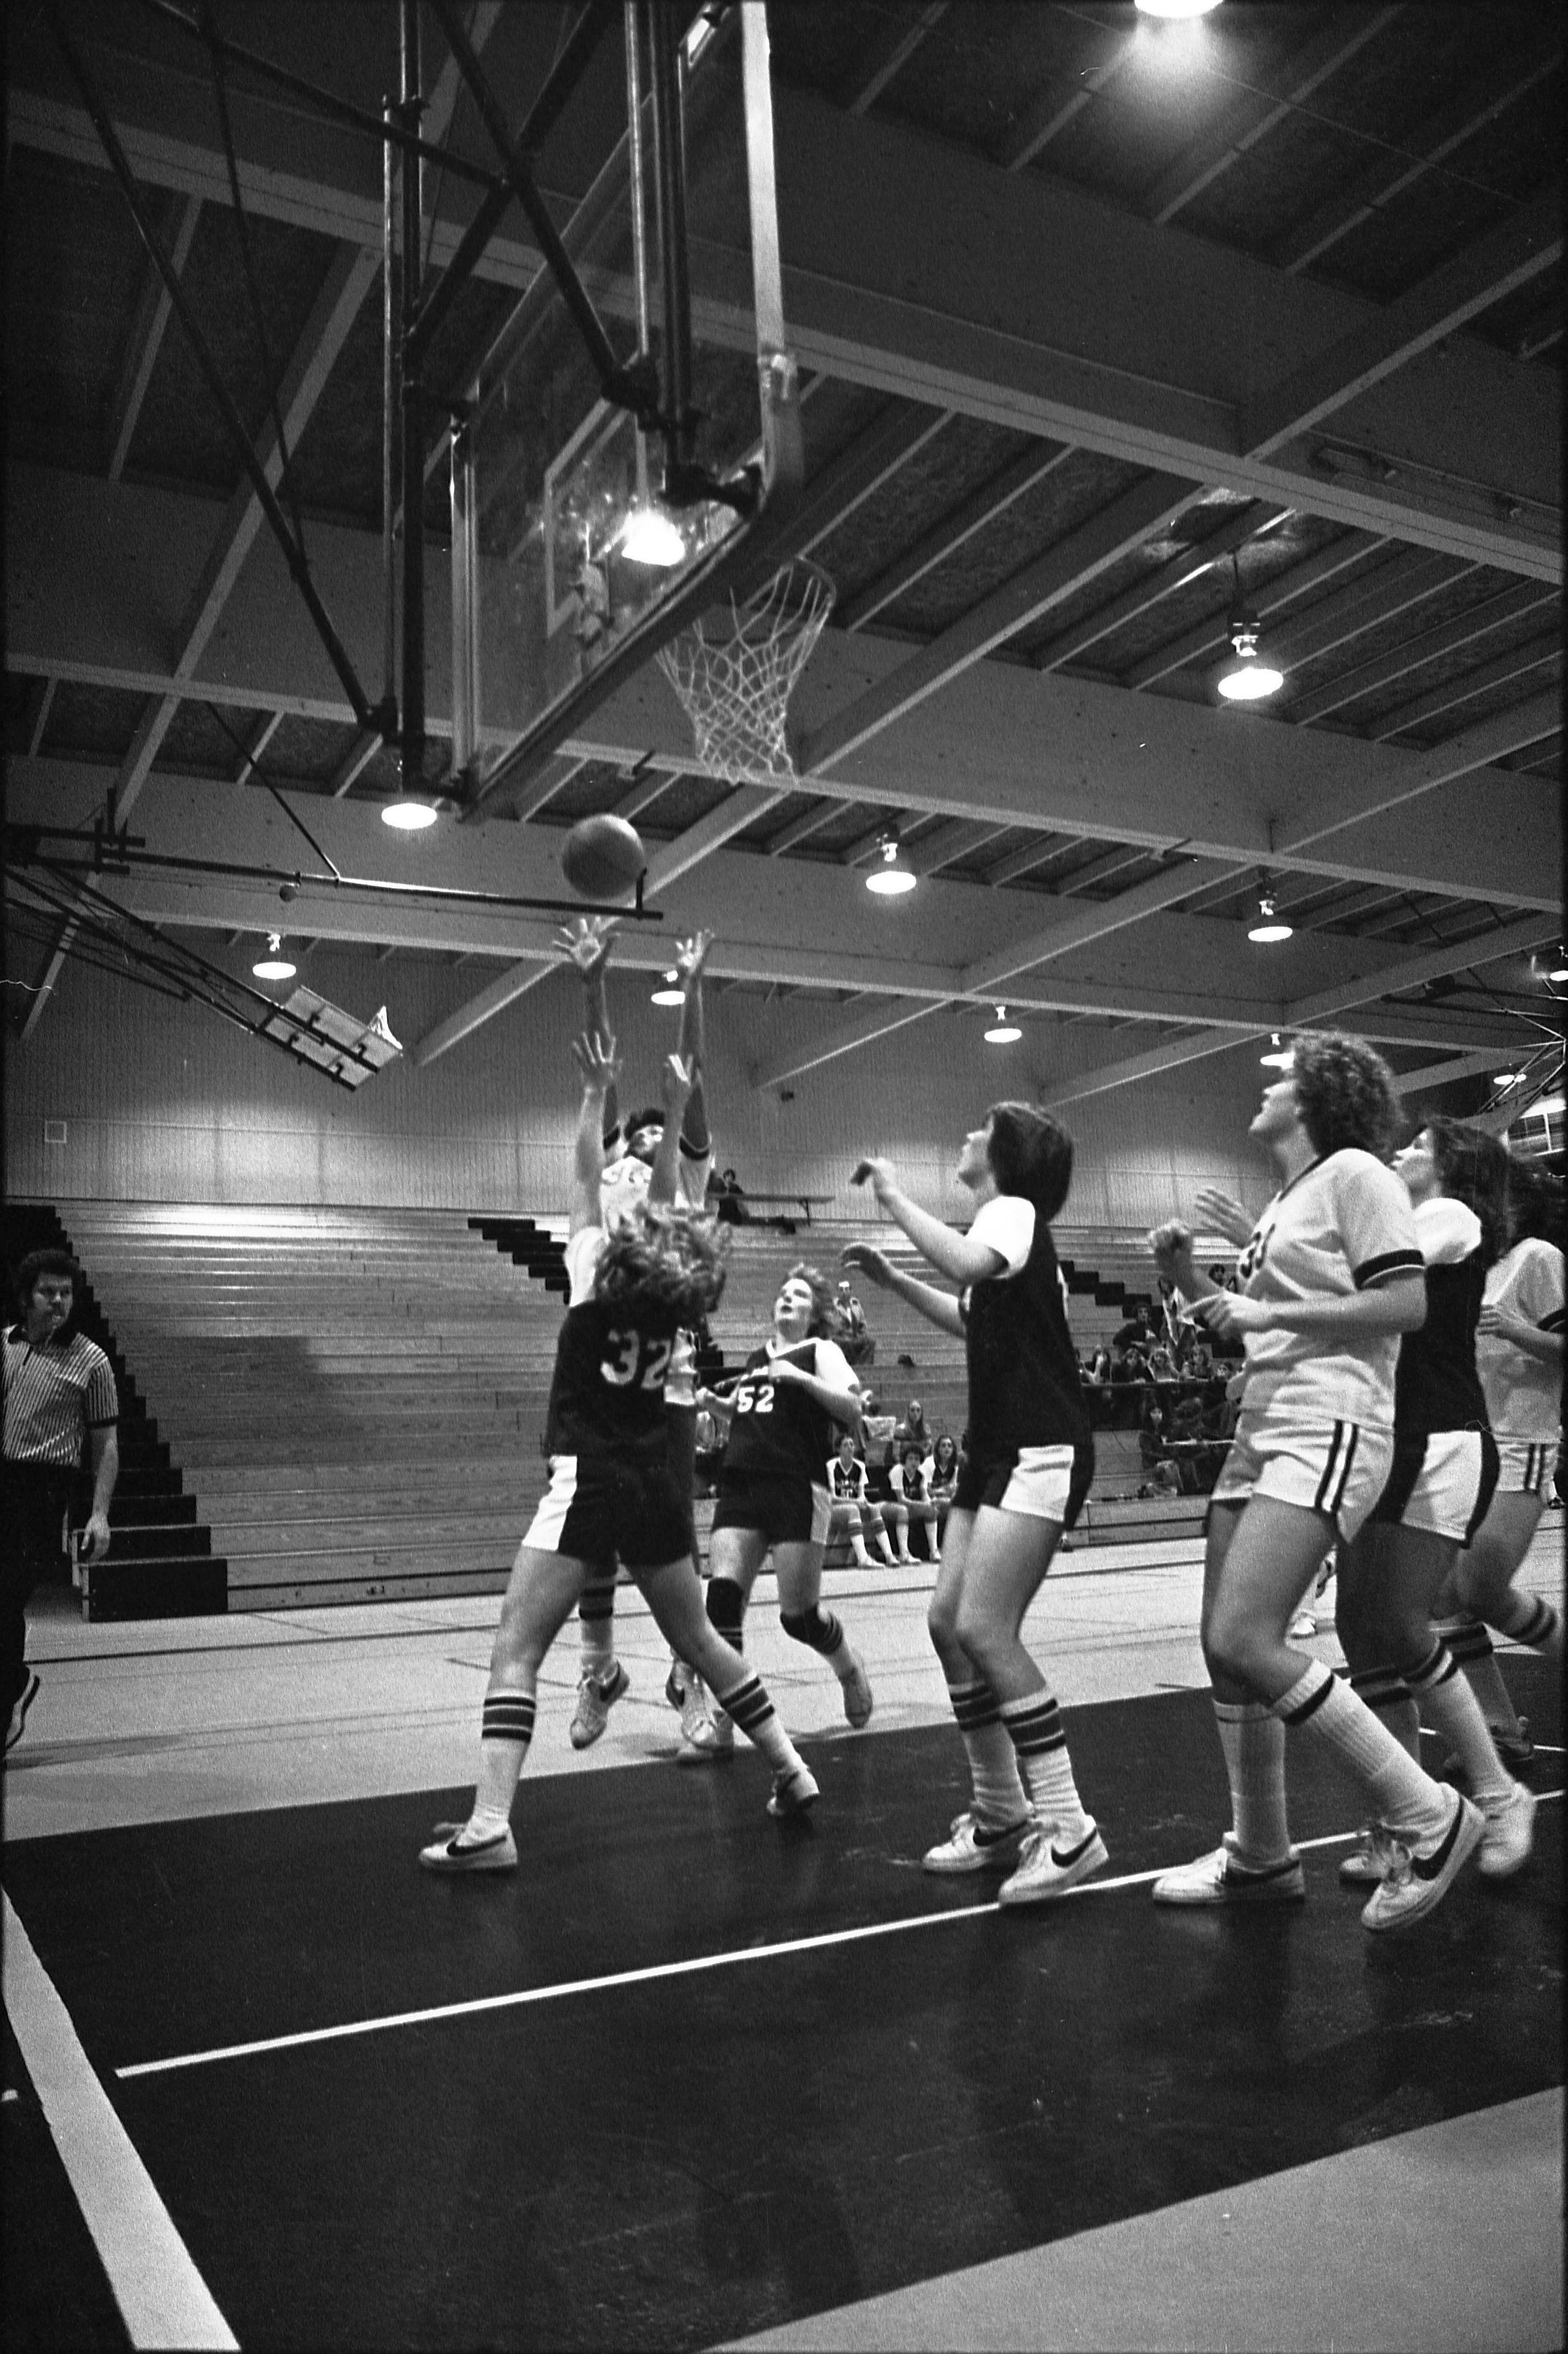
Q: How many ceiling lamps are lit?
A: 12